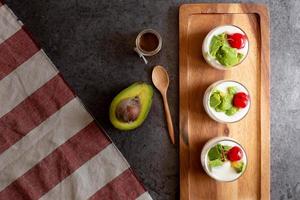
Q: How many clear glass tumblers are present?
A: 3